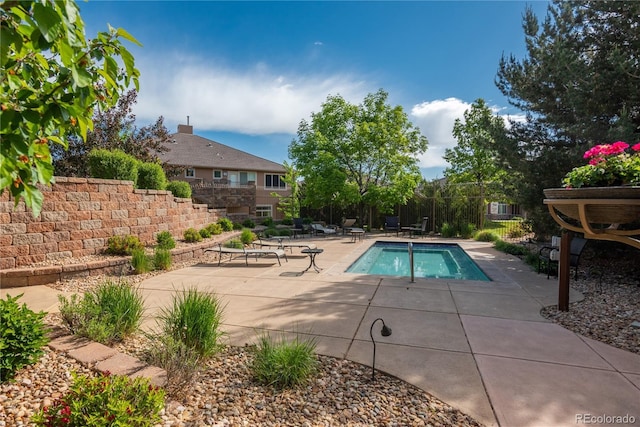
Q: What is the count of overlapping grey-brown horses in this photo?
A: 0